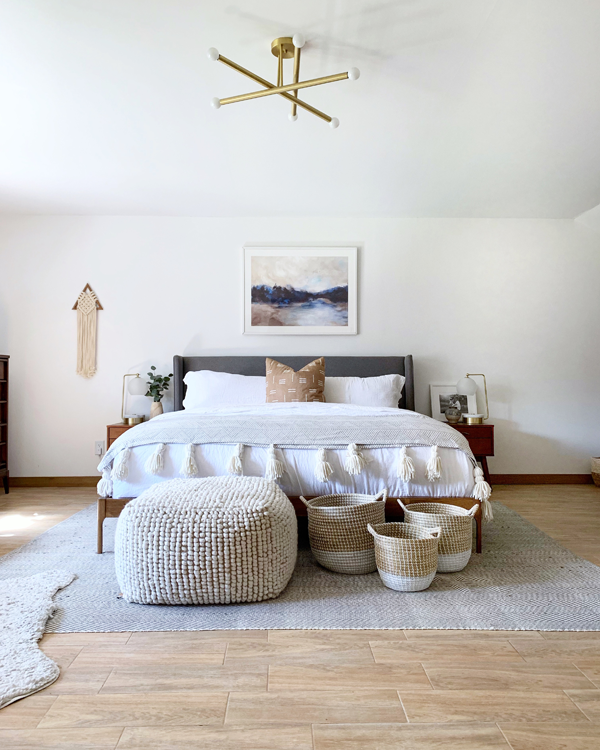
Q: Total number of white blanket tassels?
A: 12